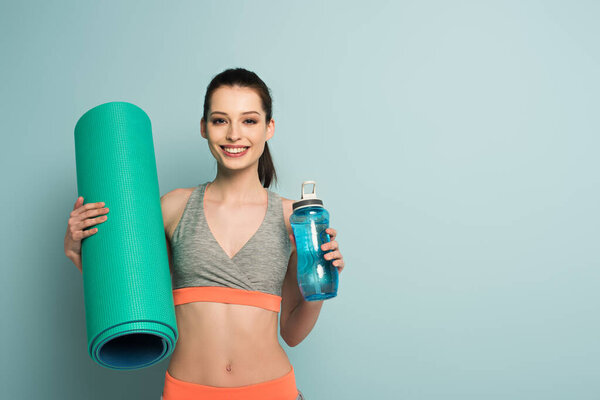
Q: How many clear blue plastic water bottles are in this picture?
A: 1